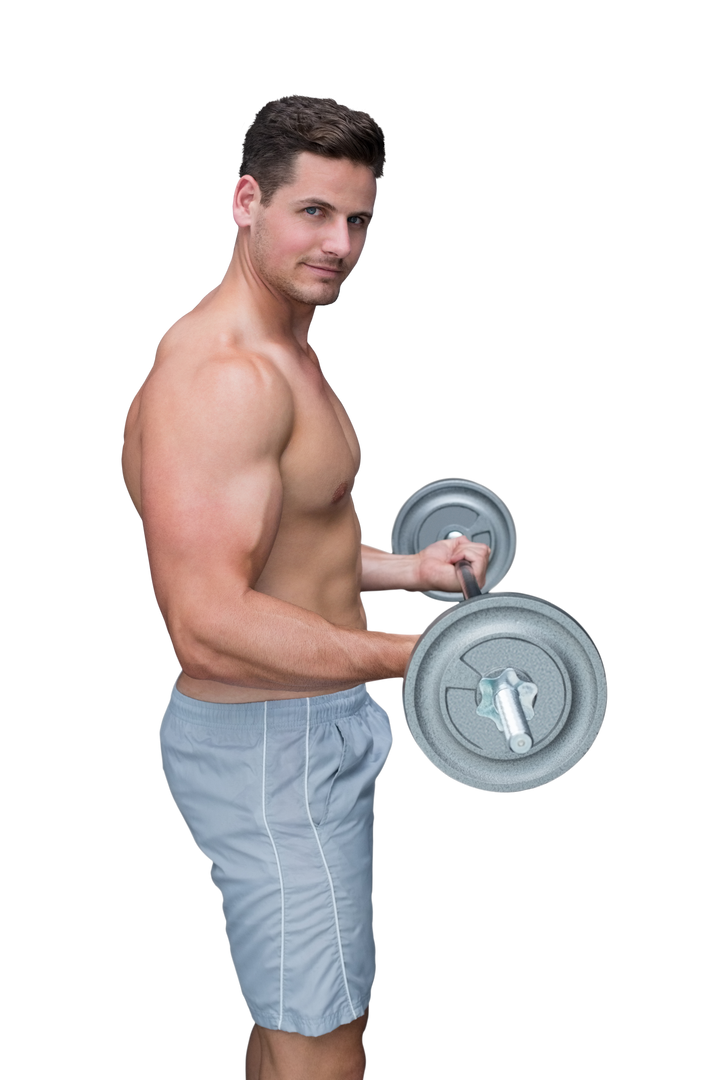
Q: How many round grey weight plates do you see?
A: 2